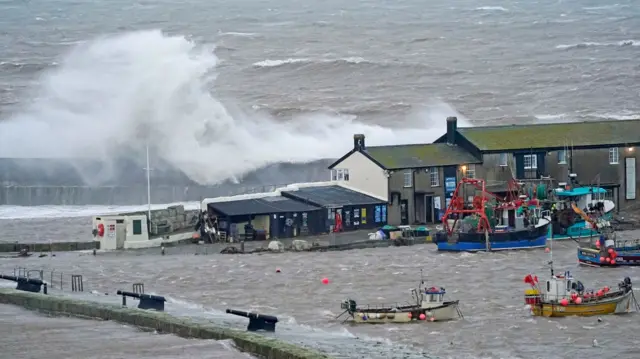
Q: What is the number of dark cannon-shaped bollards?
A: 3